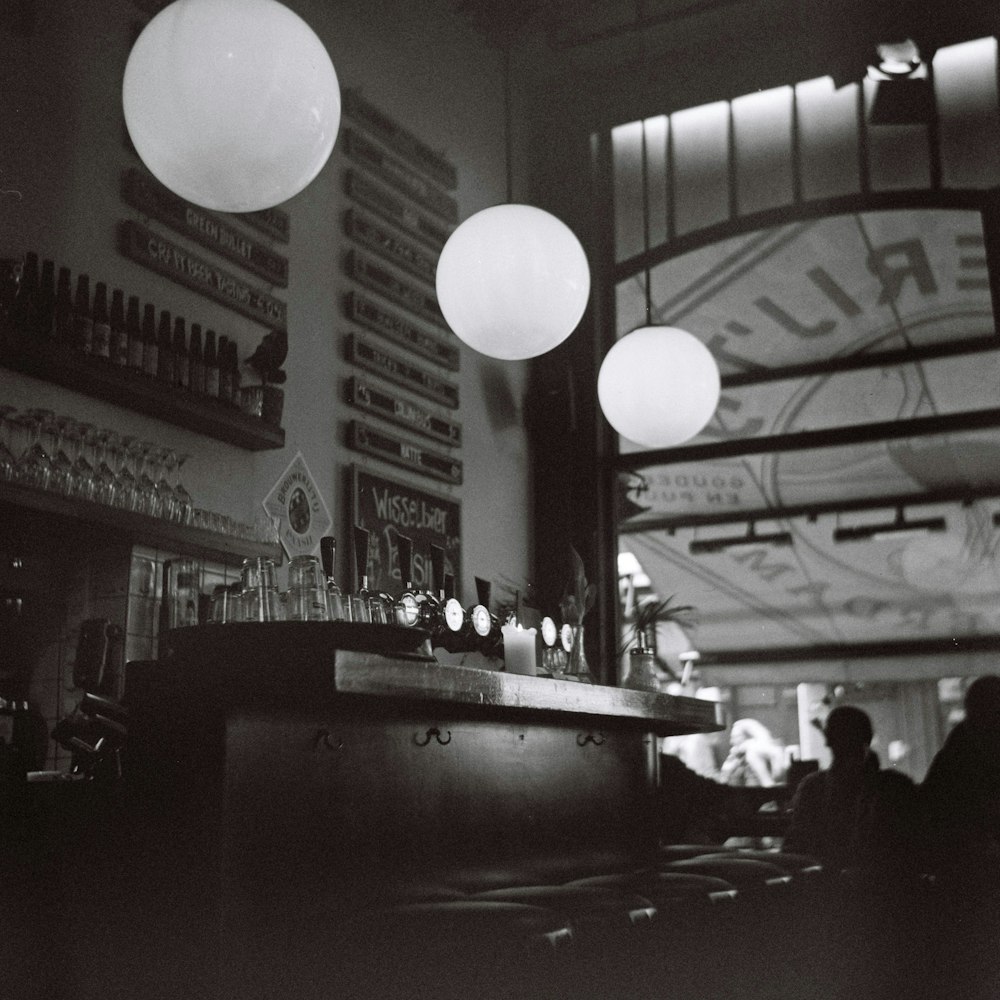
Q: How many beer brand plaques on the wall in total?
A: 12